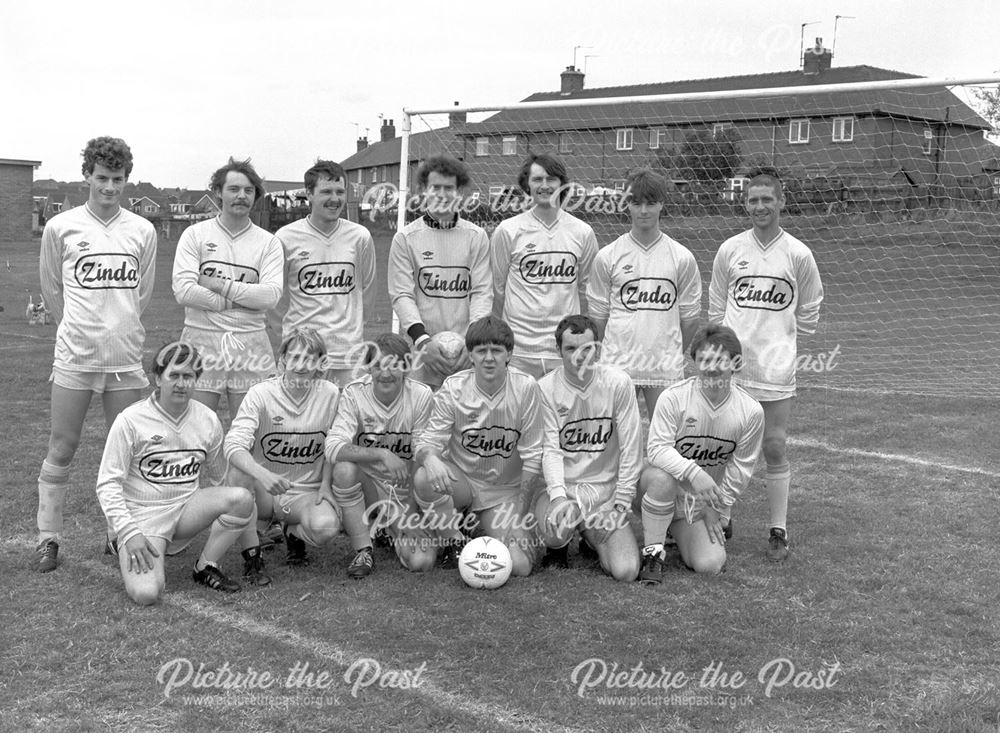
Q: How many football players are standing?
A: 7